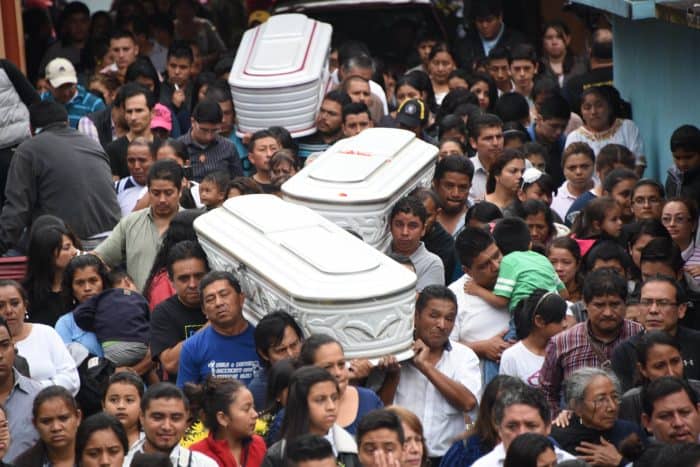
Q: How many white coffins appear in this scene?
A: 3